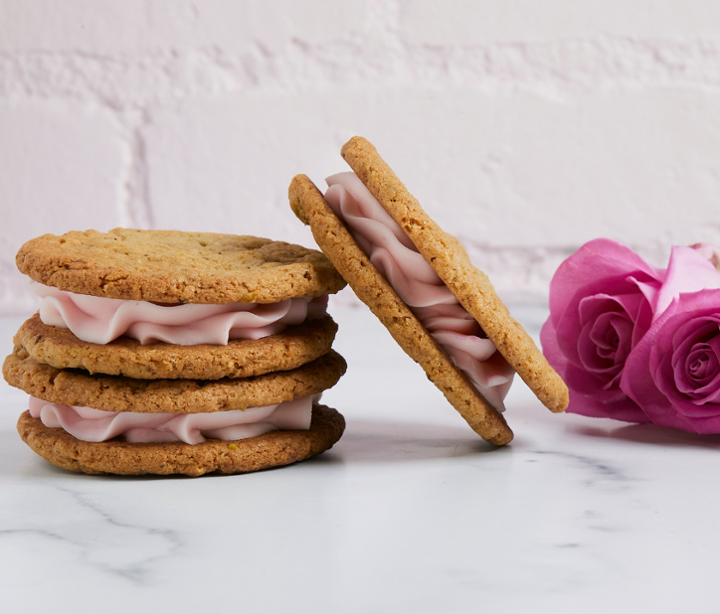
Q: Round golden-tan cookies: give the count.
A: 6